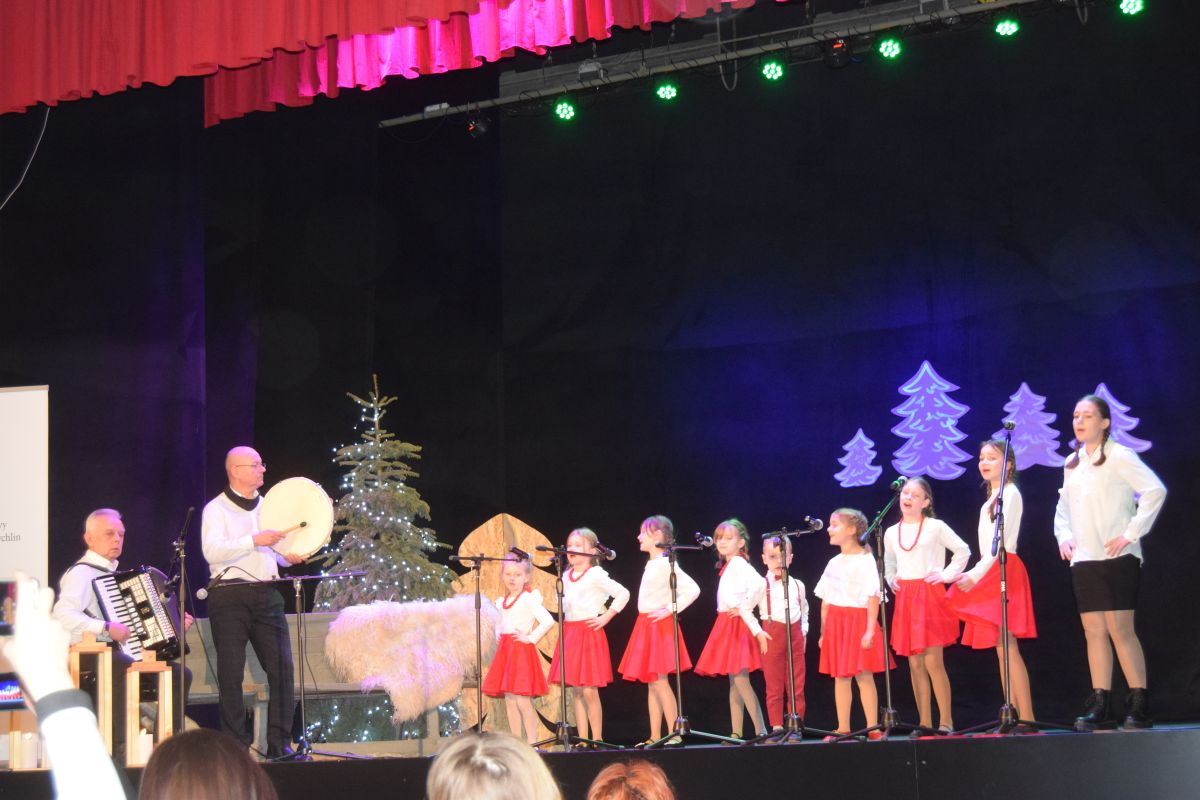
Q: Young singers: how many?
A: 9